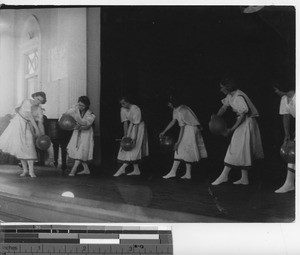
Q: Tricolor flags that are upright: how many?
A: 0